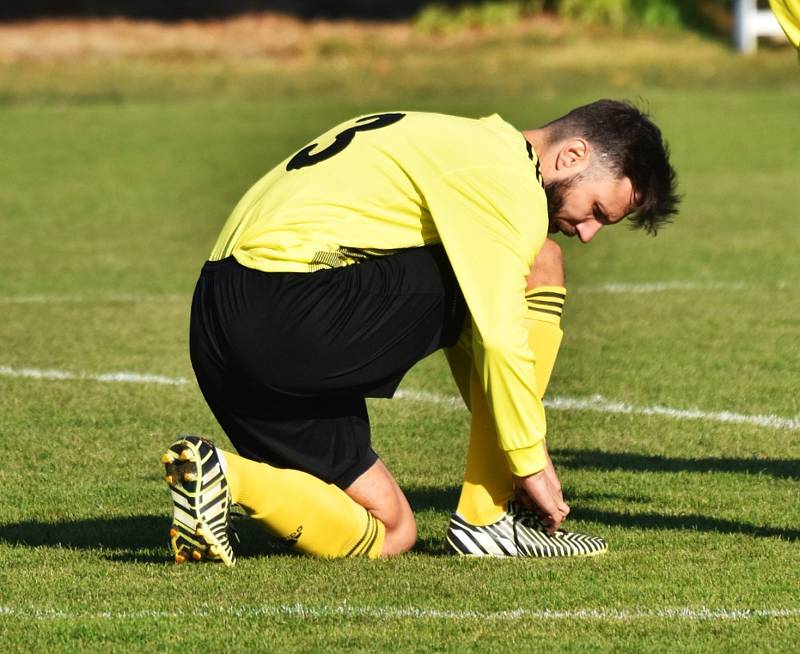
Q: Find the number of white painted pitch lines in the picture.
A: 3